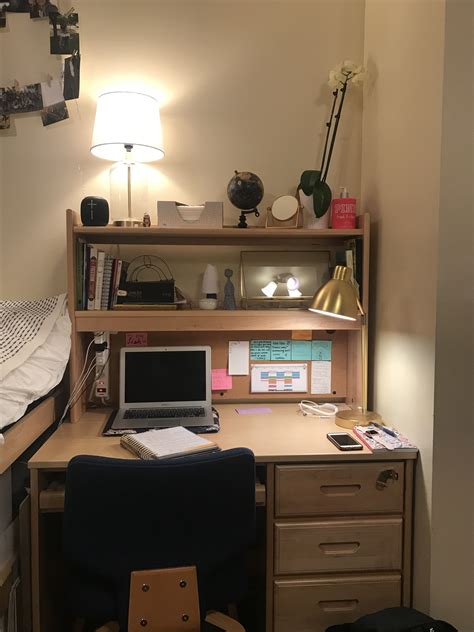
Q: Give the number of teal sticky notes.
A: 4